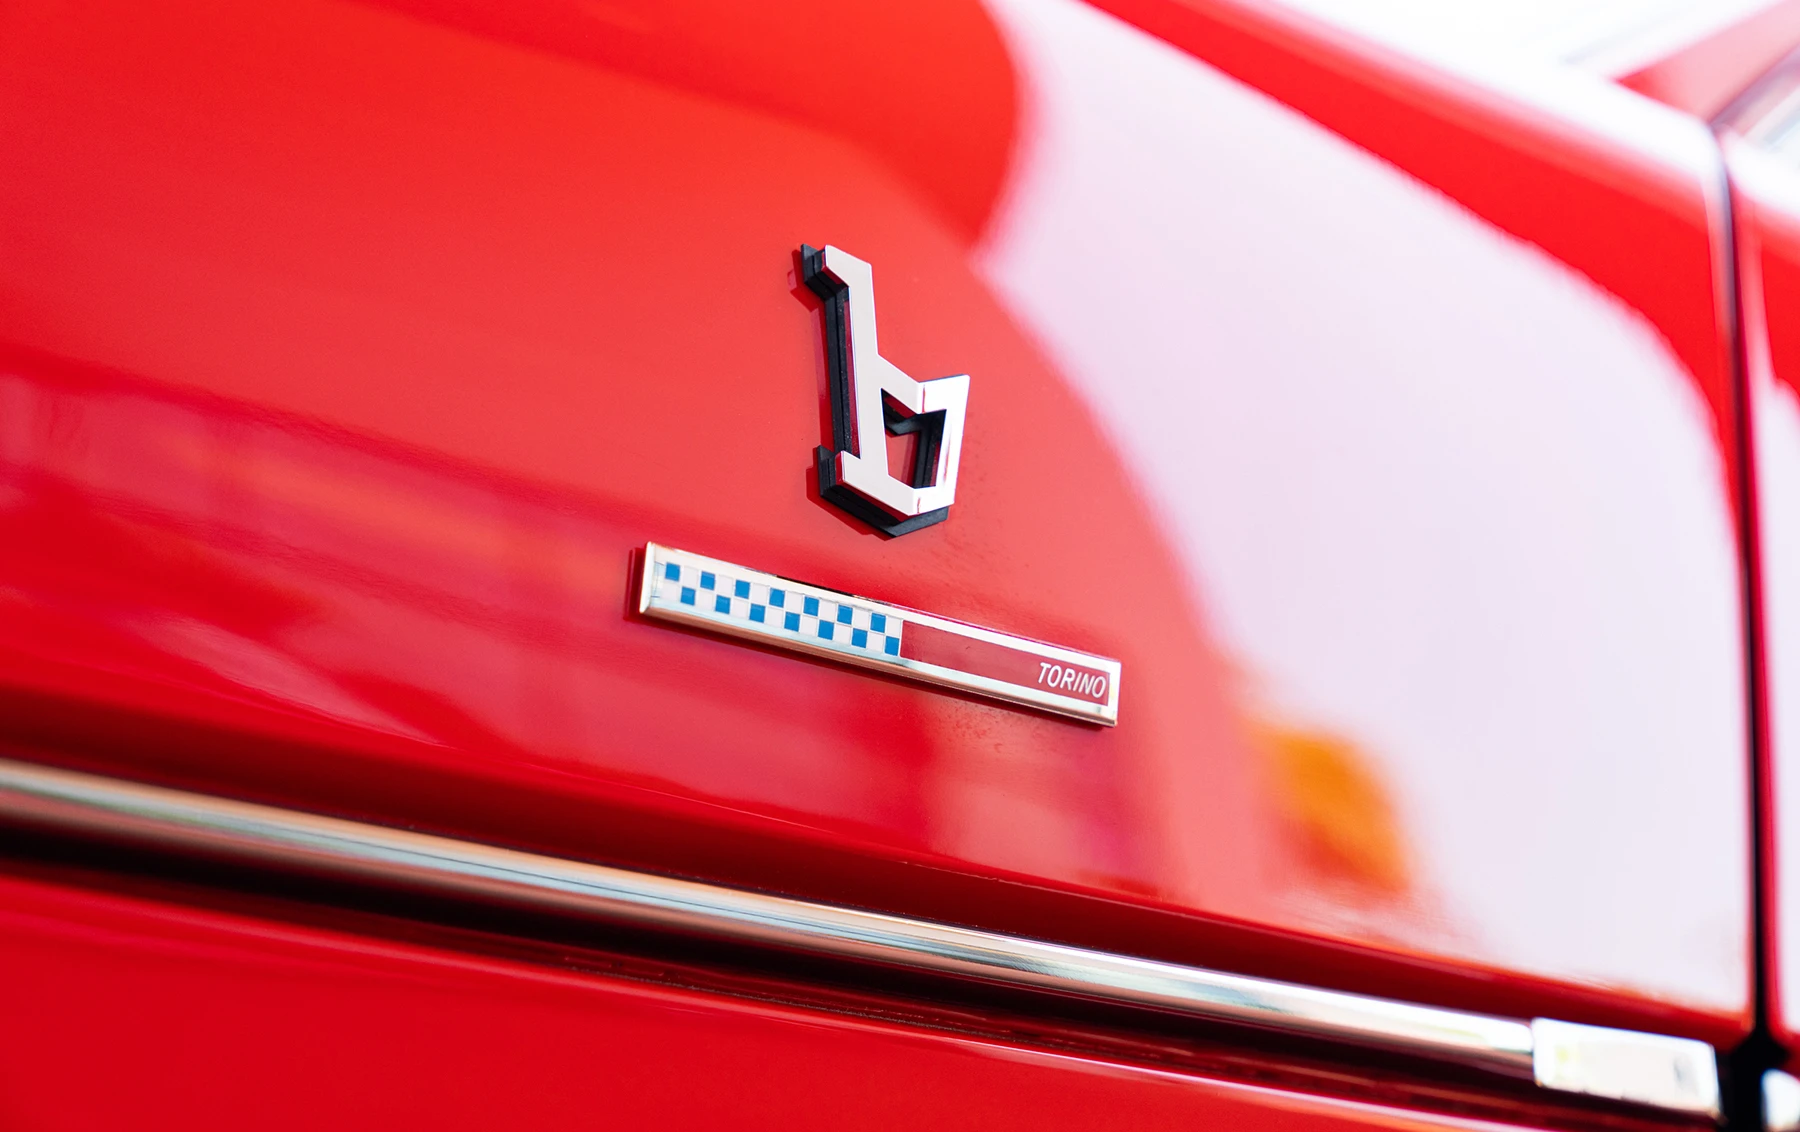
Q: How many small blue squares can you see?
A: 14